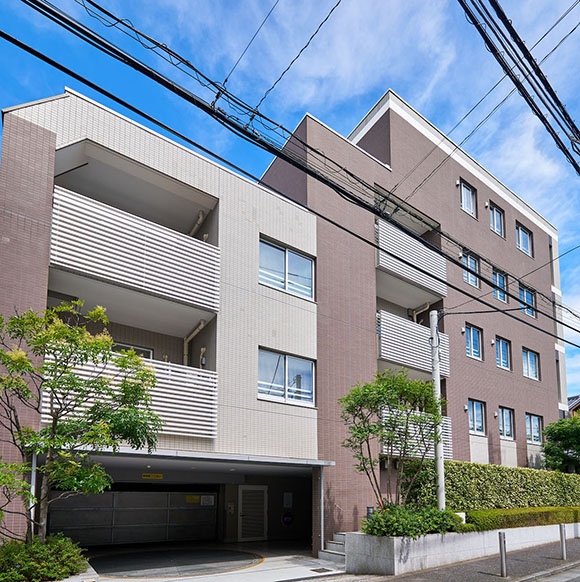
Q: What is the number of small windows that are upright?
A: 12